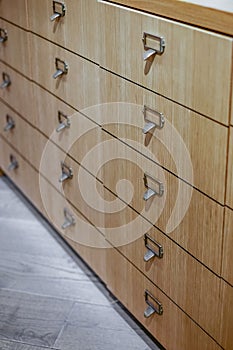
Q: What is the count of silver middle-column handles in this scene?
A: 5